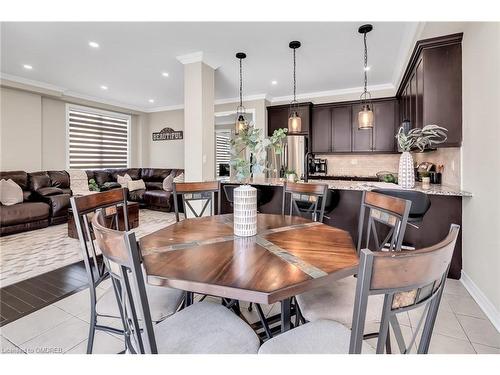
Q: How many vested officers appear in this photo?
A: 0